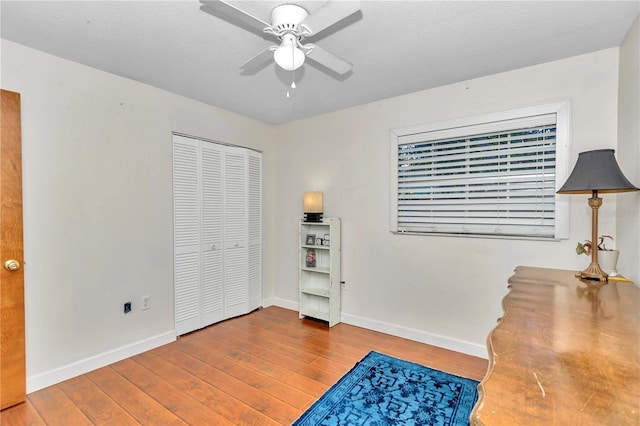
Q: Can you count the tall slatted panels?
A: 4